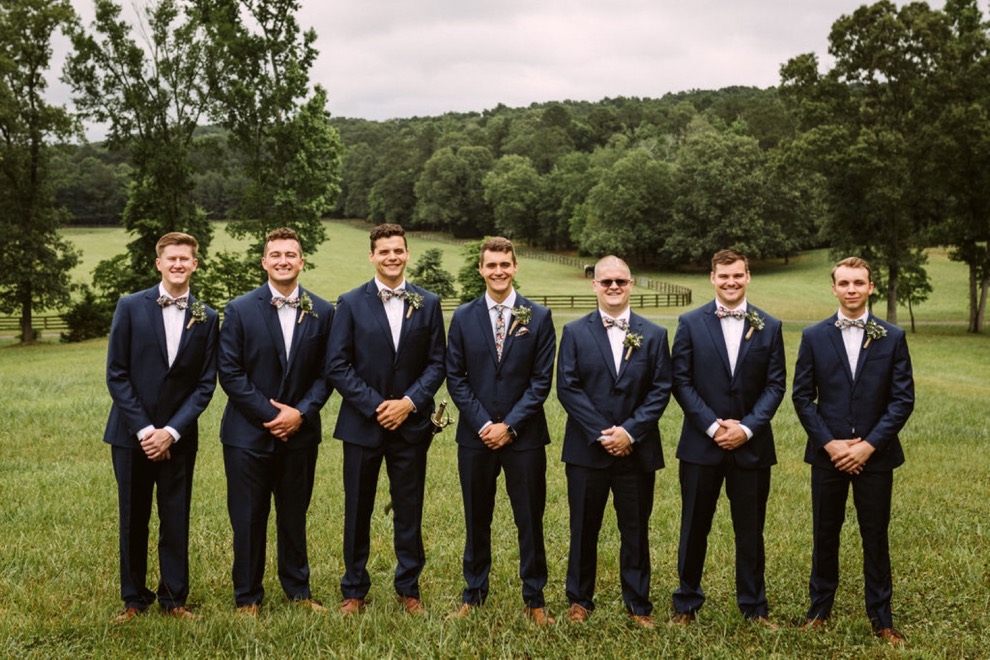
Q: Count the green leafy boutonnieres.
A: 7